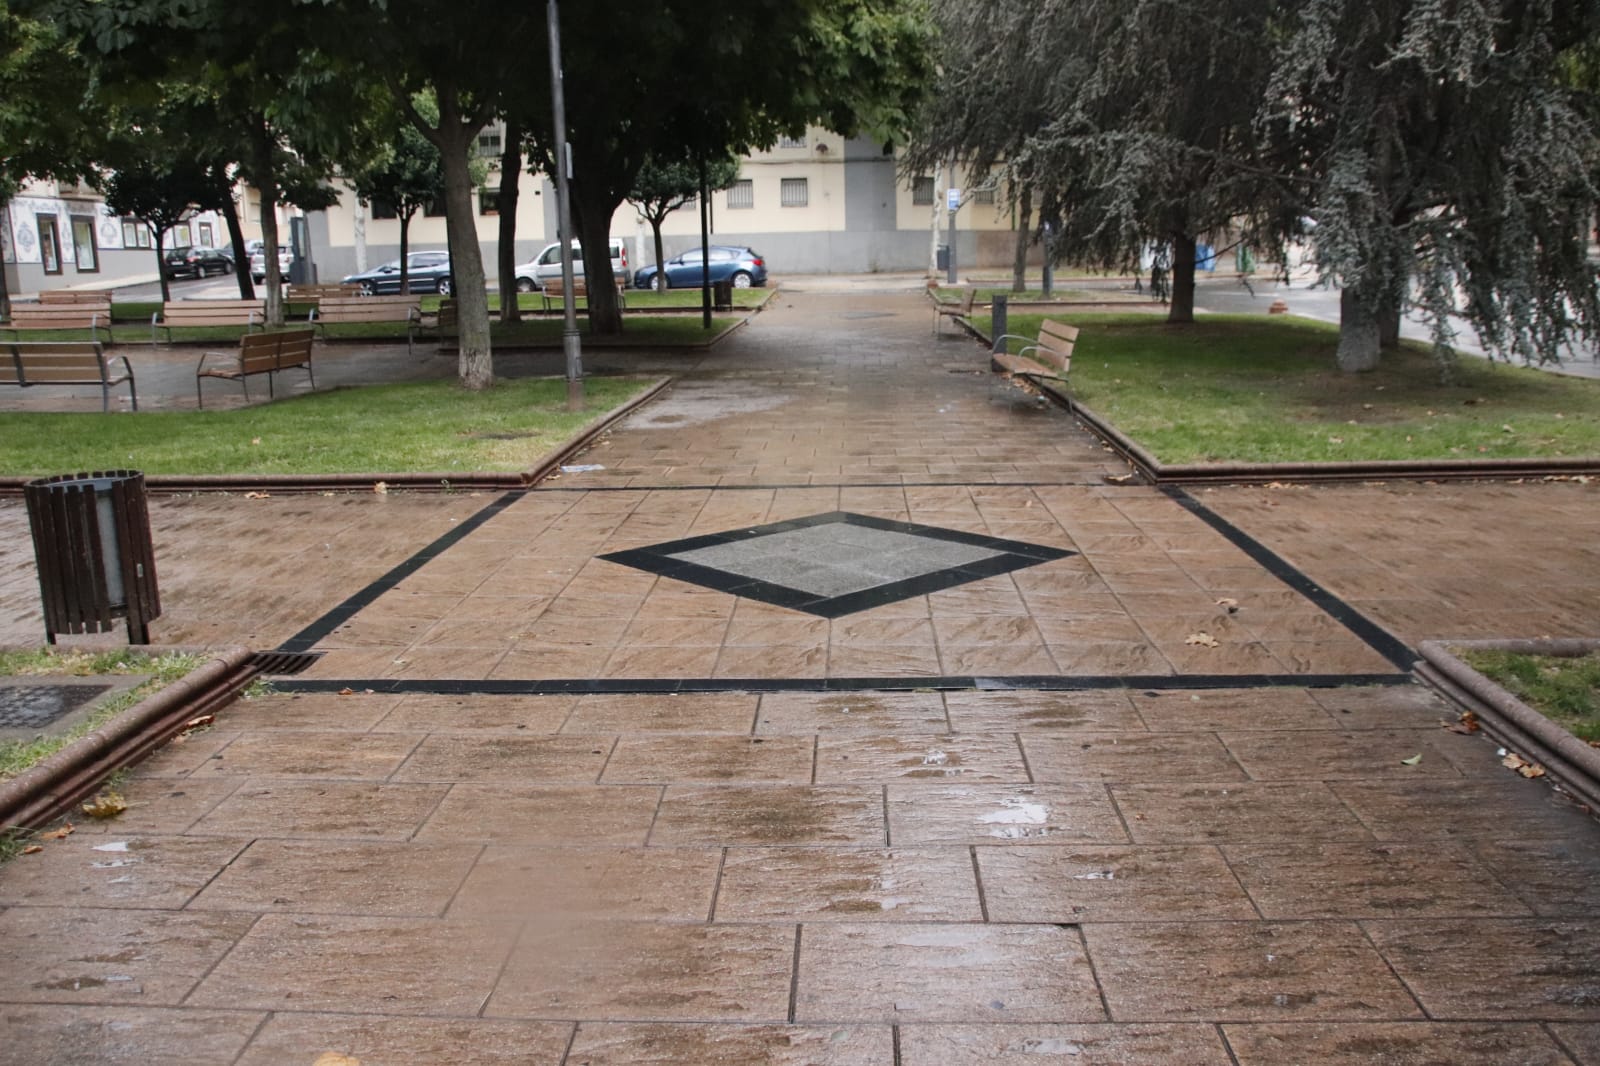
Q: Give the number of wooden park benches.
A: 11